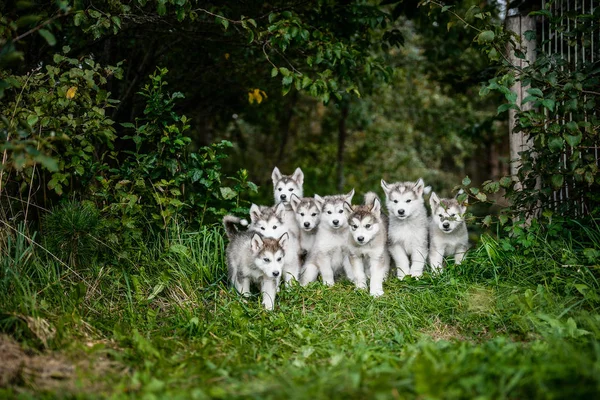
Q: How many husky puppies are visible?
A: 8